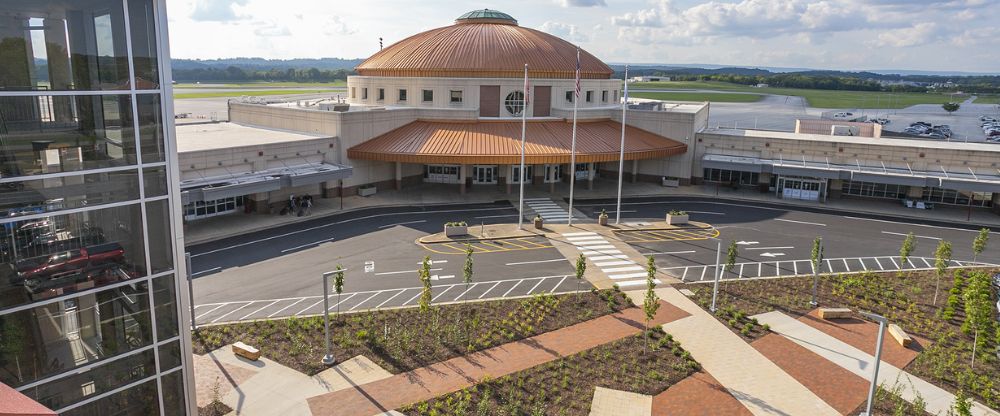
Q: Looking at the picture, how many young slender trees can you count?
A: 11